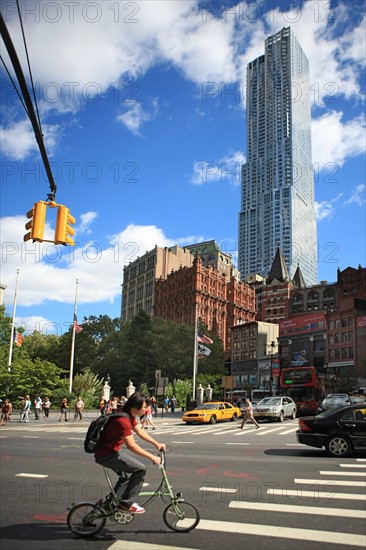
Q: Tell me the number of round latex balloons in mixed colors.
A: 0